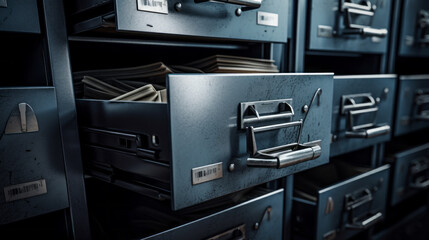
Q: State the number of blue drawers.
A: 11